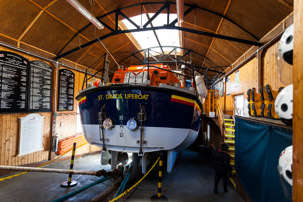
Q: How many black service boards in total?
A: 3